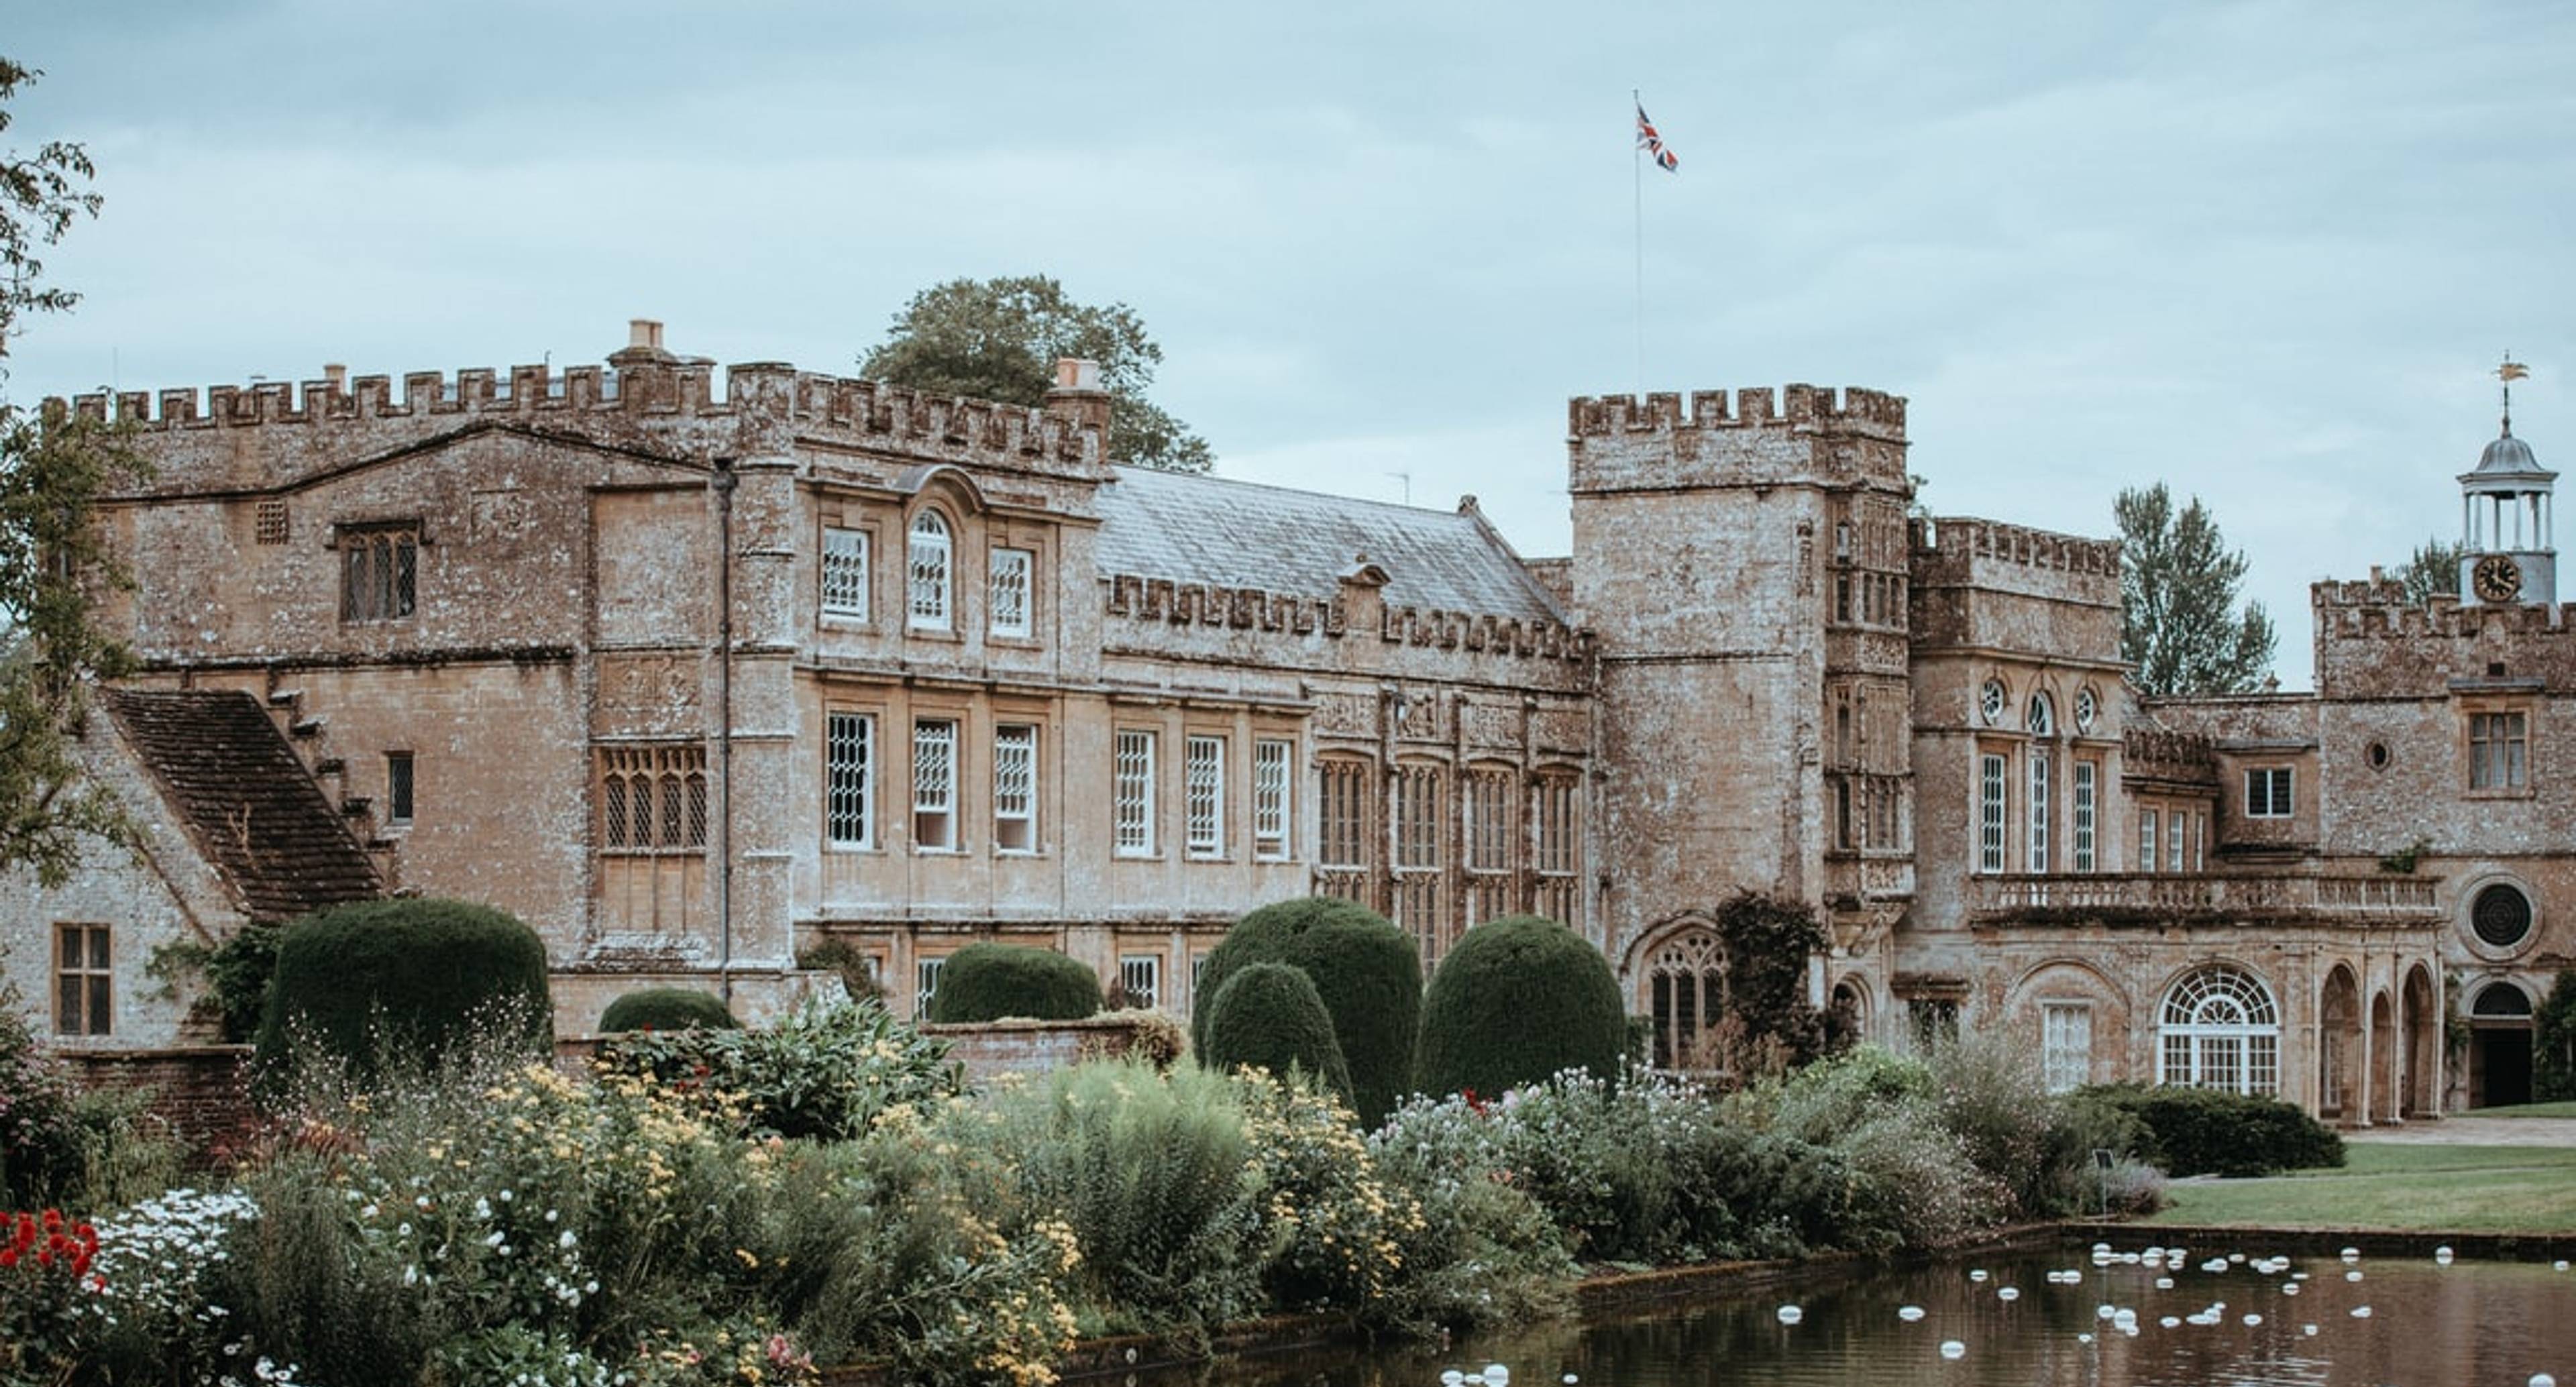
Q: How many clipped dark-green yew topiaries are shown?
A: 6